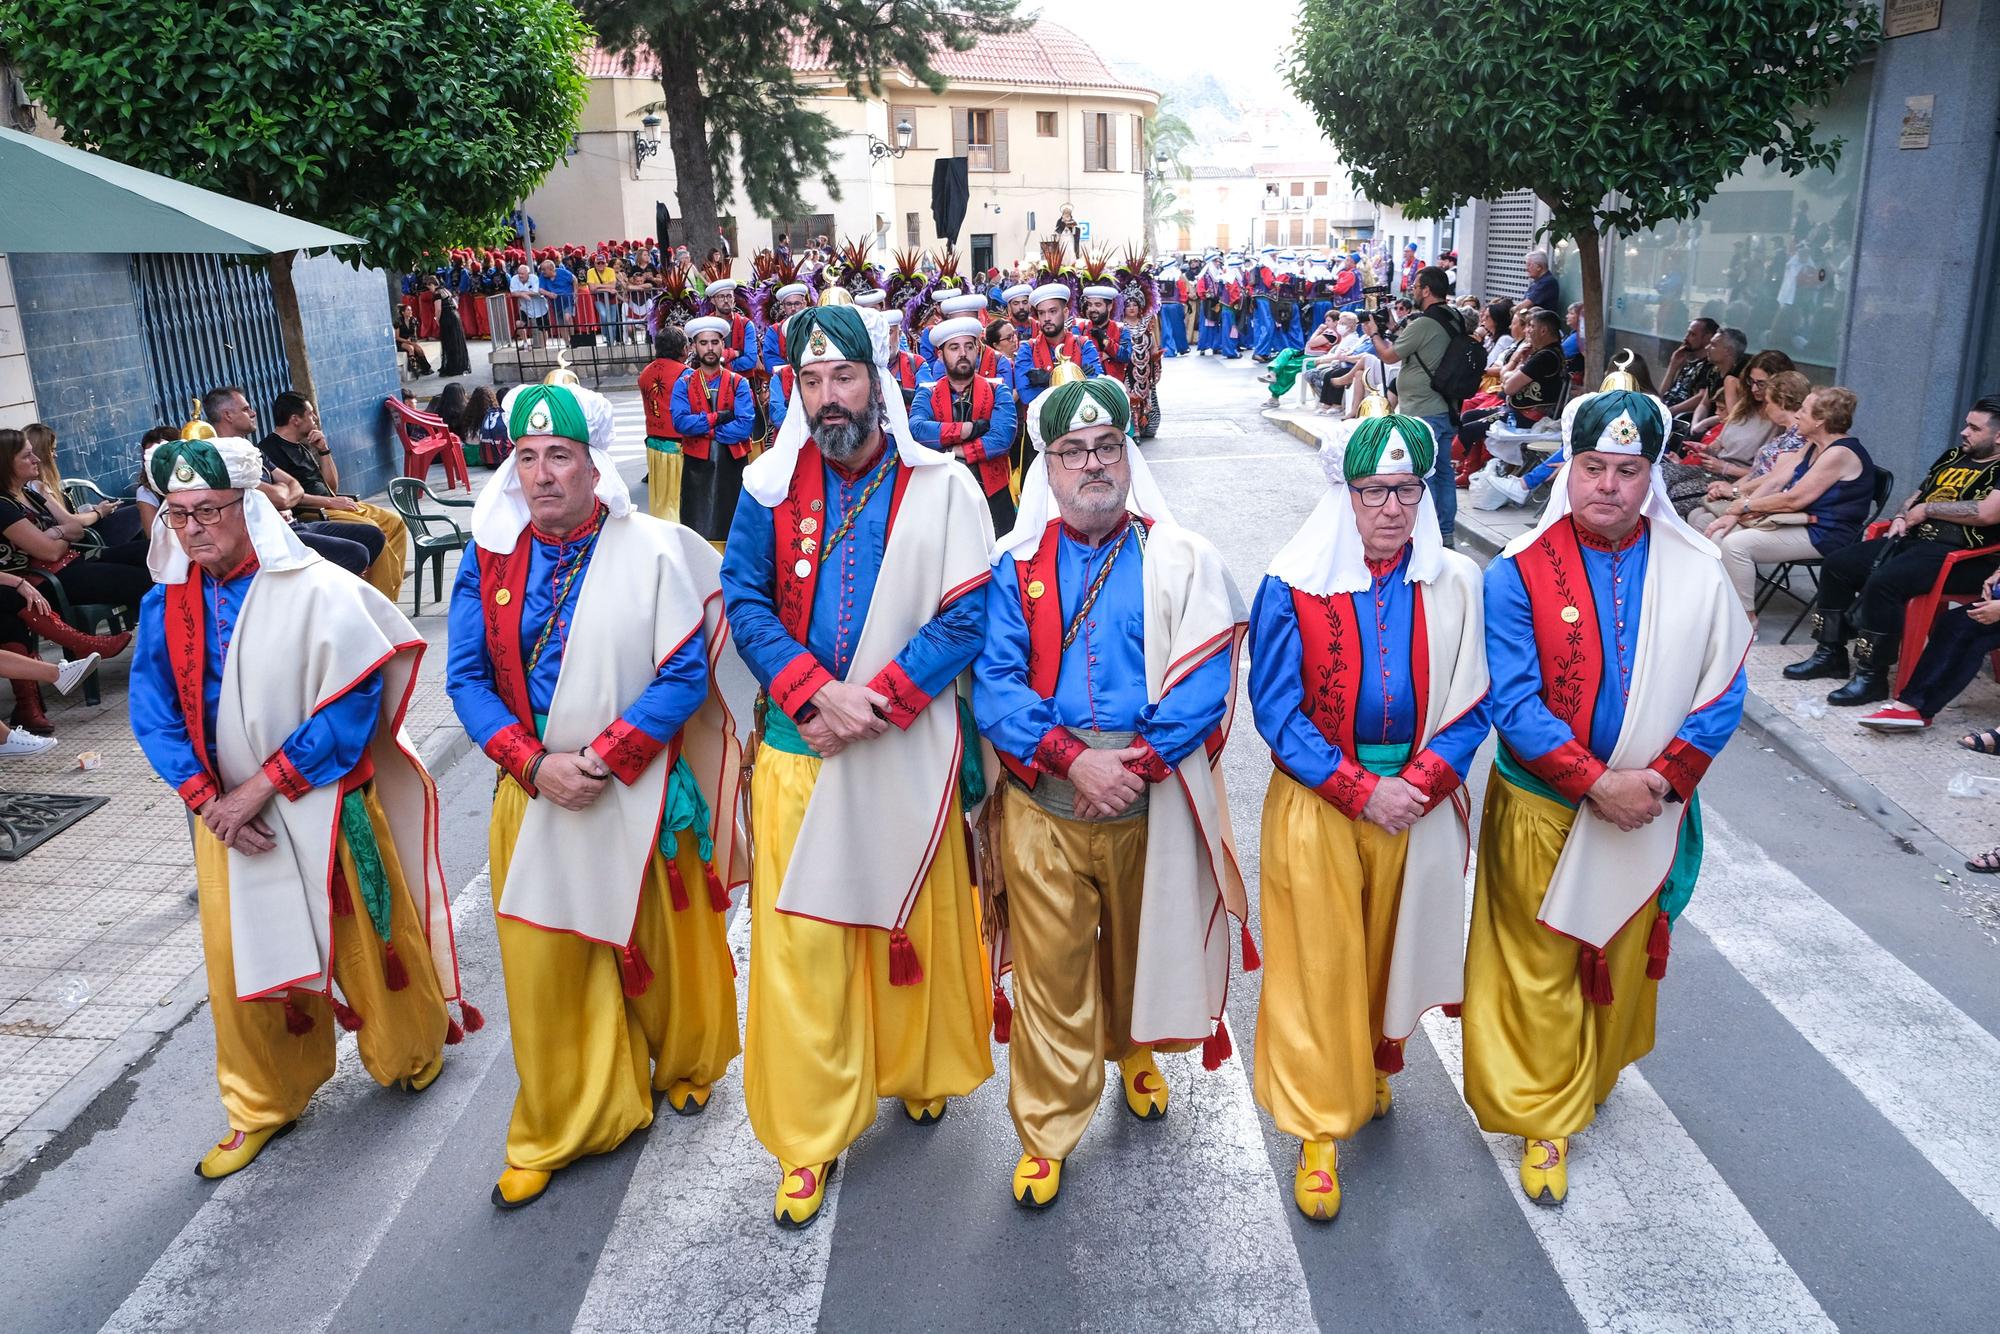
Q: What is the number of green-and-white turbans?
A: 6